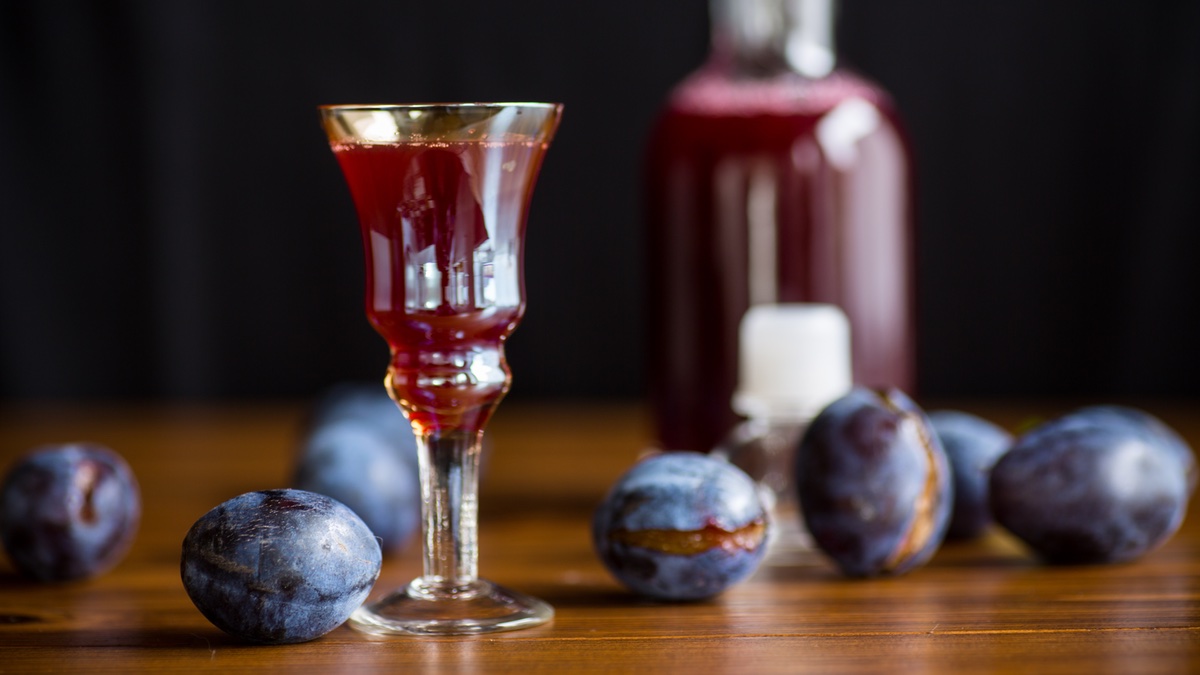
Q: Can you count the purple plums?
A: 9